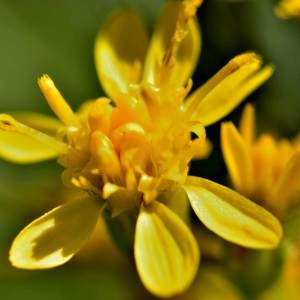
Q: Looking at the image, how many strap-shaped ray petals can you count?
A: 7